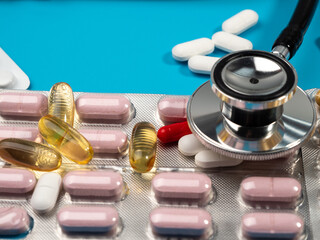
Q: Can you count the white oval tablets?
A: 7